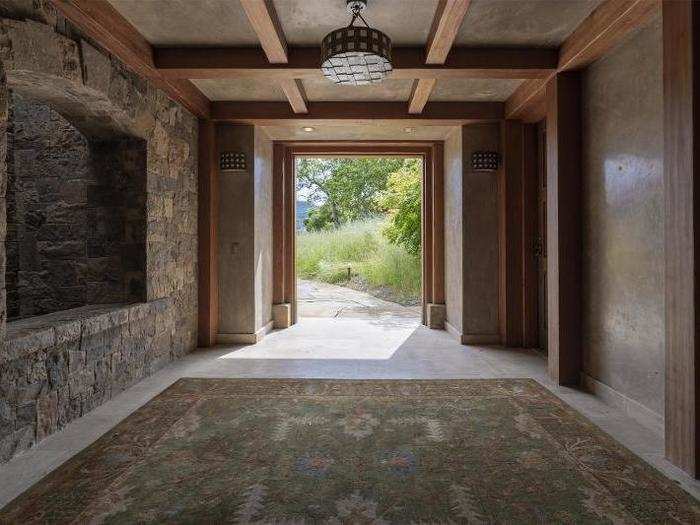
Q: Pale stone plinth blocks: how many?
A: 2